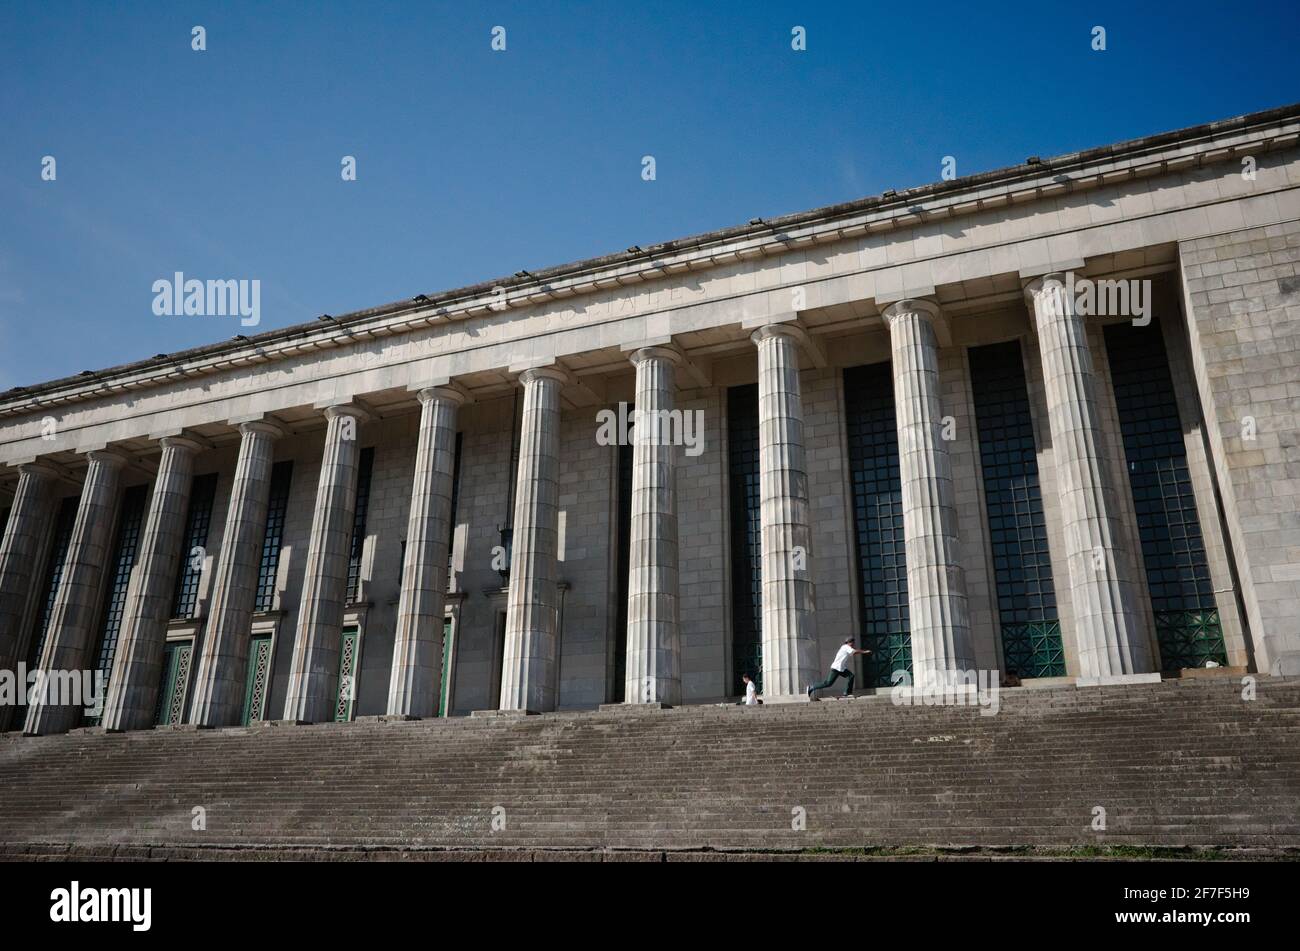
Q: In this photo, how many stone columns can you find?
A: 11